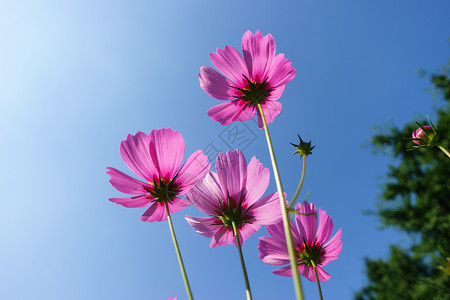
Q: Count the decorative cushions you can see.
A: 0